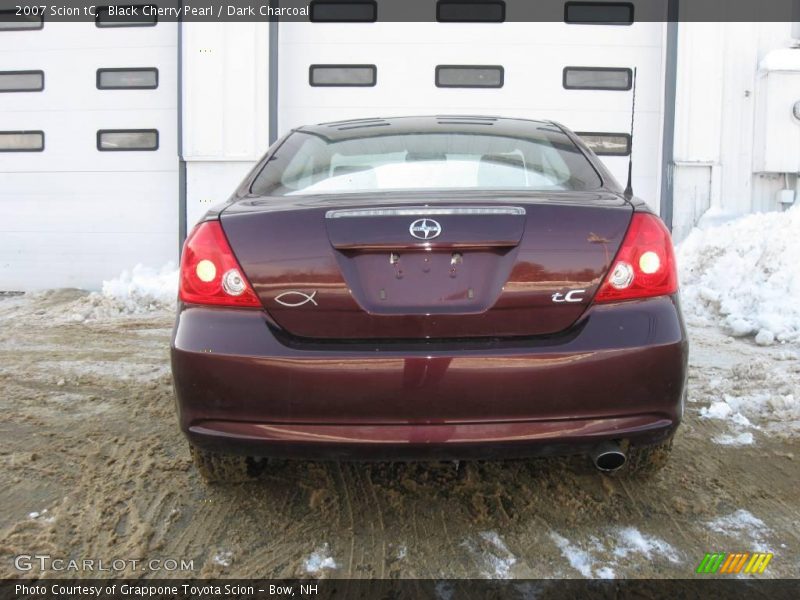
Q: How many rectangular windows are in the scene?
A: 13